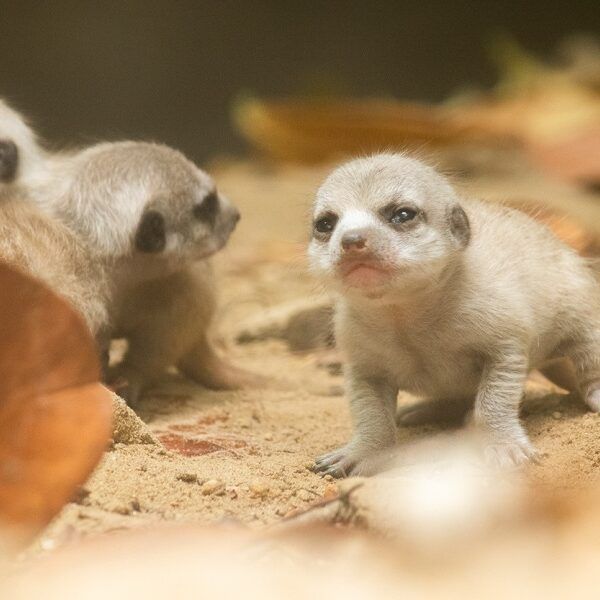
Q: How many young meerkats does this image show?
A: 3